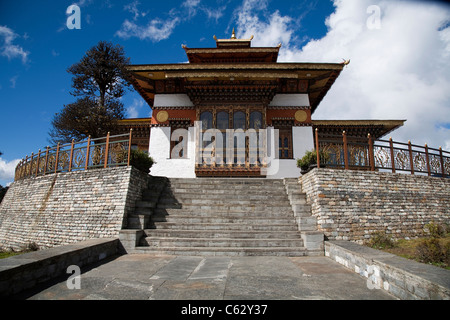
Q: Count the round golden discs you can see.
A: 2